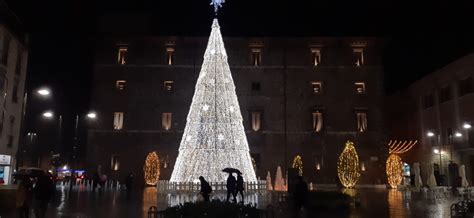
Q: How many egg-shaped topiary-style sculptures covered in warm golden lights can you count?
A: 4